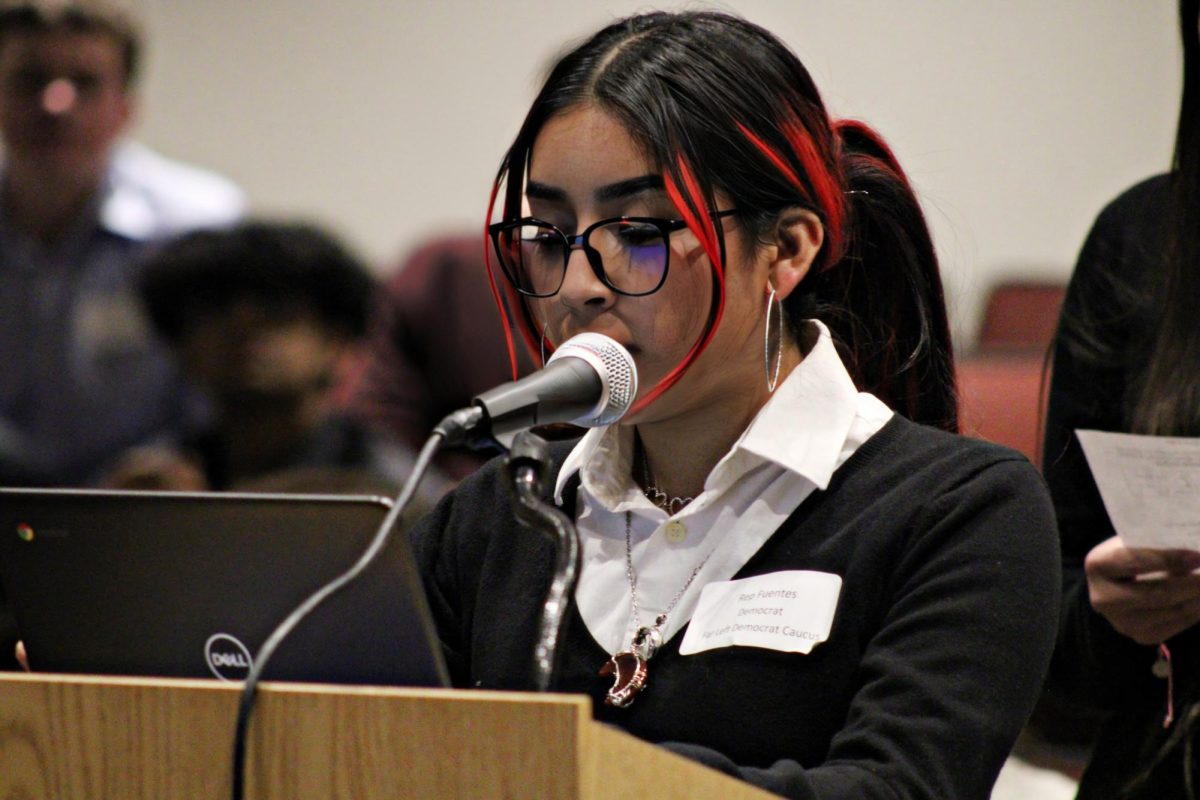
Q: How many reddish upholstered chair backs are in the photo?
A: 2